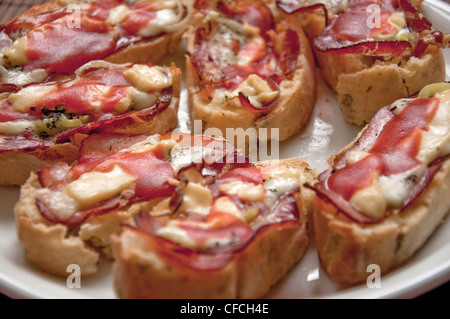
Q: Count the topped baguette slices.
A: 7